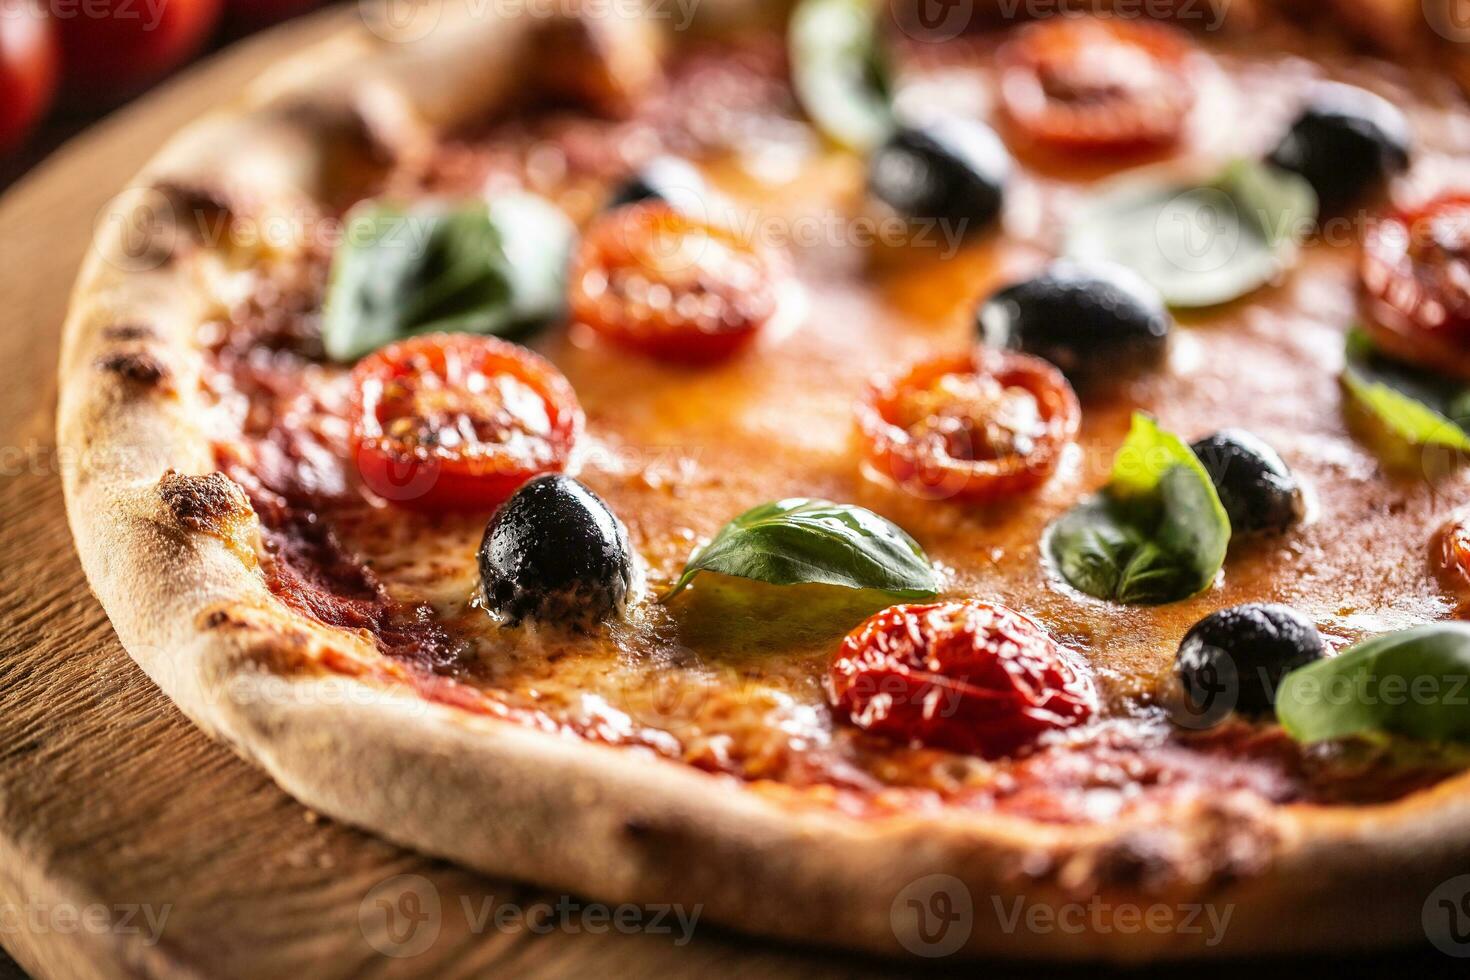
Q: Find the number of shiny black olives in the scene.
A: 7